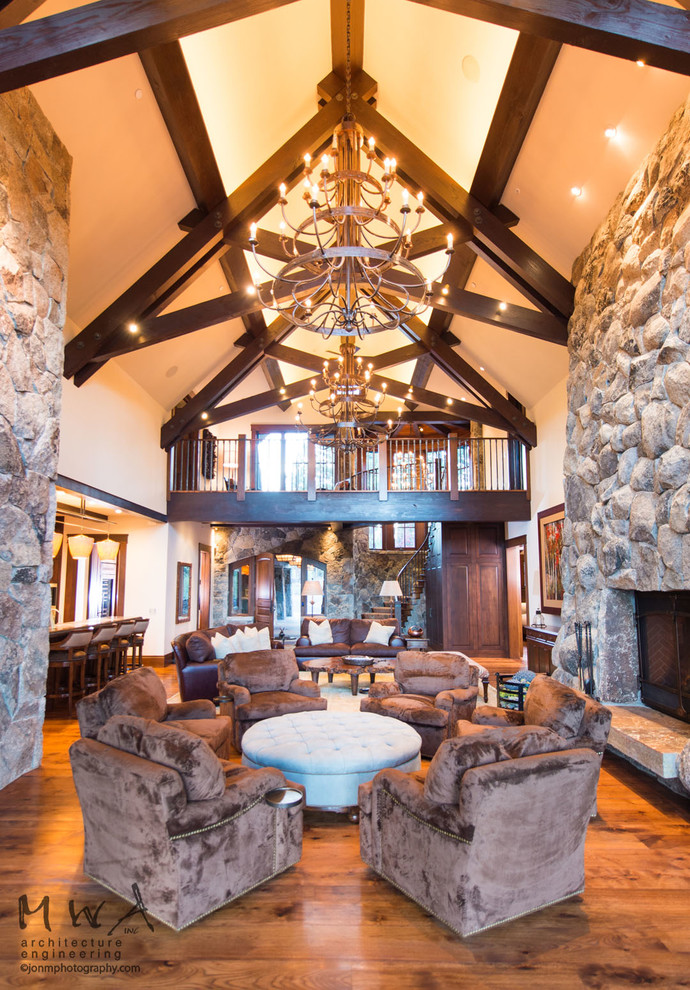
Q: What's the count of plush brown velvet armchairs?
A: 6